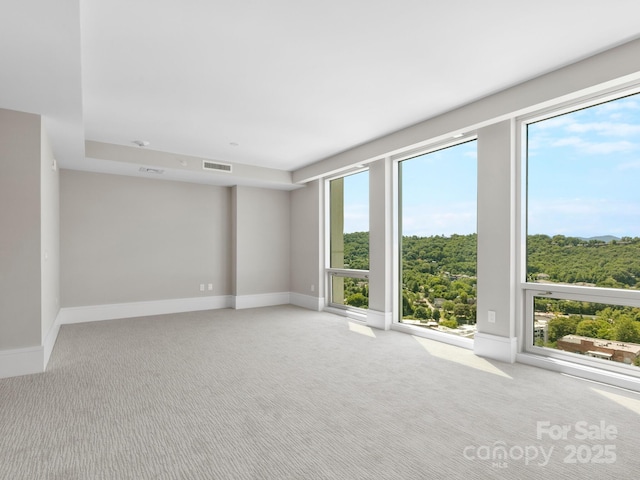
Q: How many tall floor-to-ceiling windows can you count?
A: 3